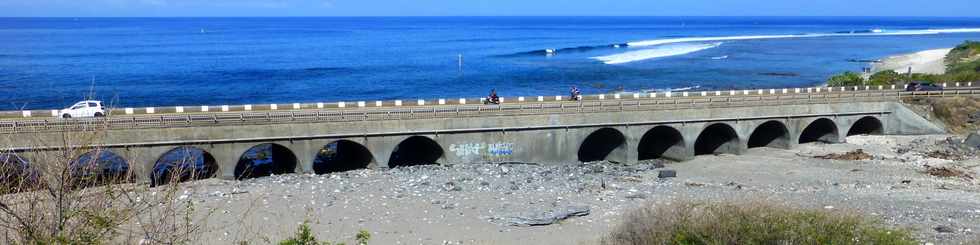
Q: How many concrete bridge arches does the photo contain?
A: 12